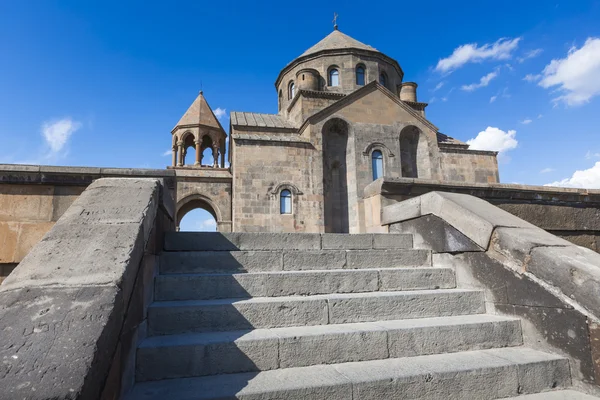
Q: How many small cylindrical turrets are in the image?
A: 2